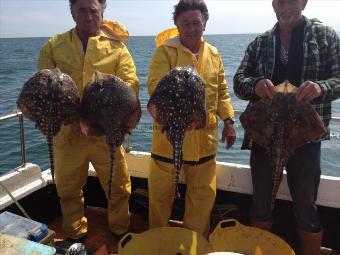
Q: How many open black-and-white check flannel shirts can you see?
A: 1